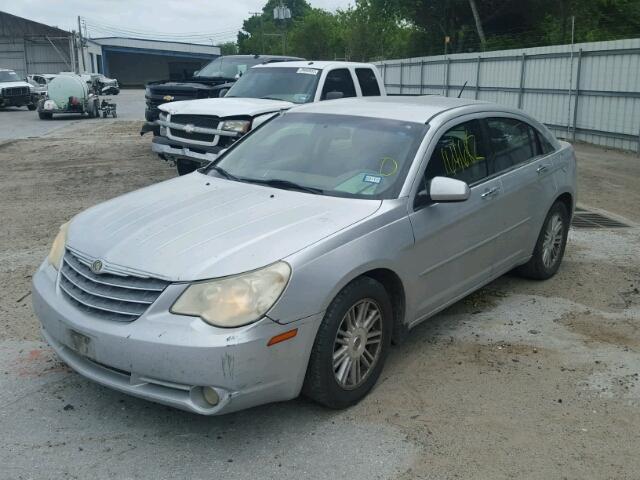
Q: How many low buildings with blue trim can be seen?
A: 1